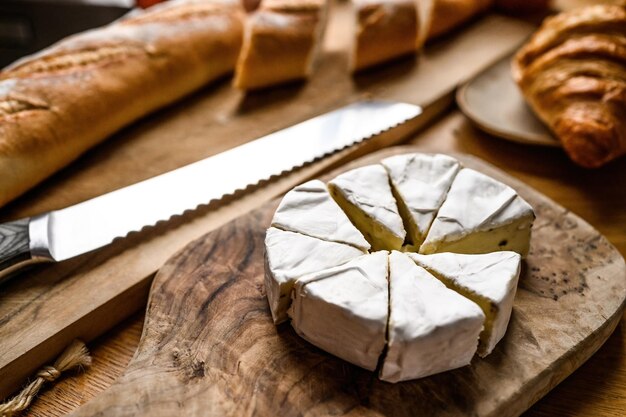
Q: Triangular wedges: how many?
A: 8